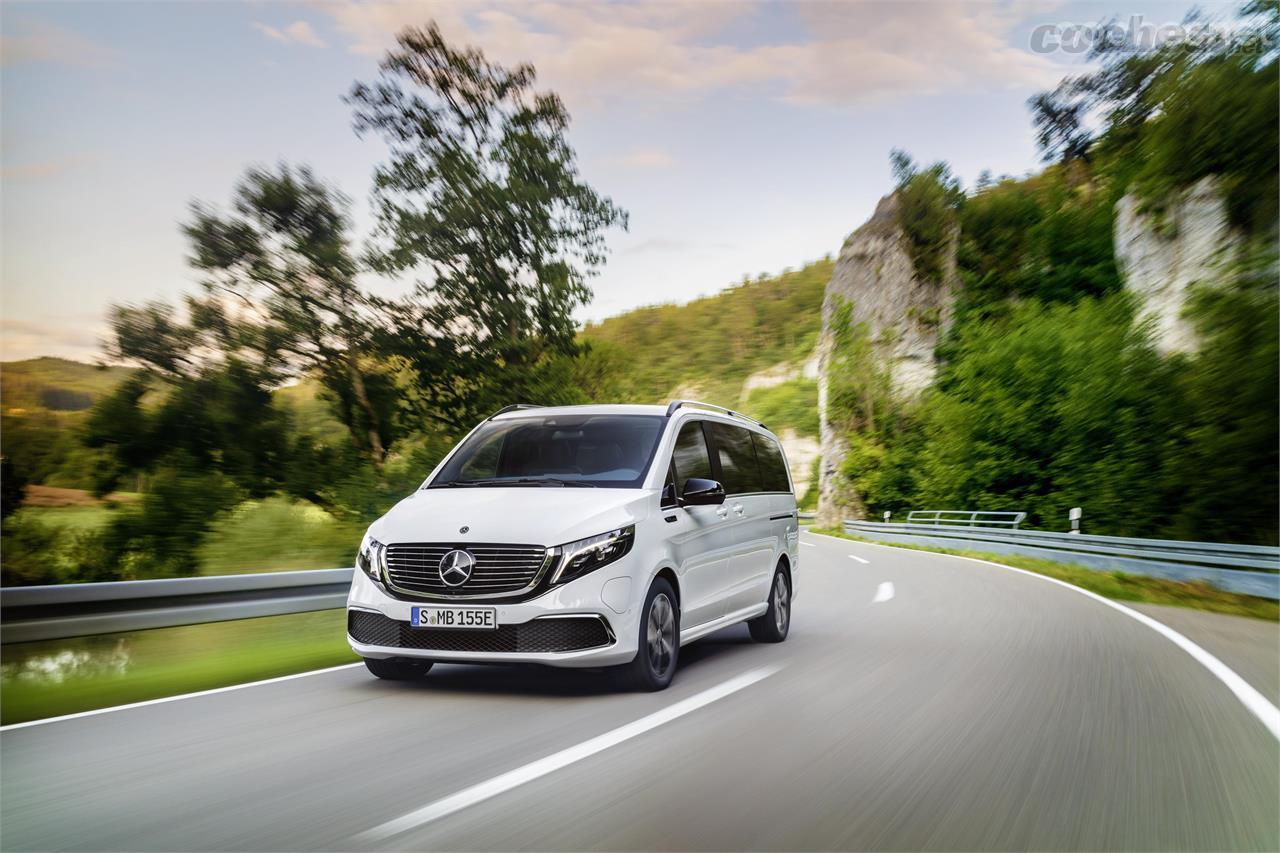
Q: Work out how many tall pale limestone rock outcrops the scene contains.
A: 2